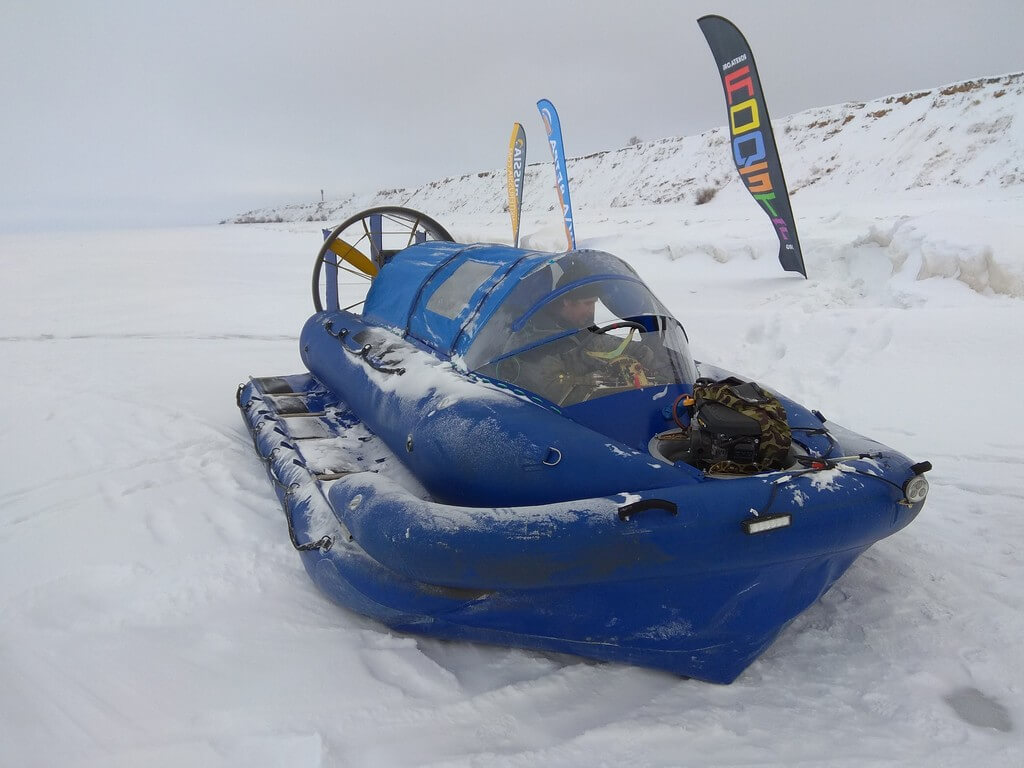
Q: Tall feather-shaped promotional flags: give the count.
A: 3